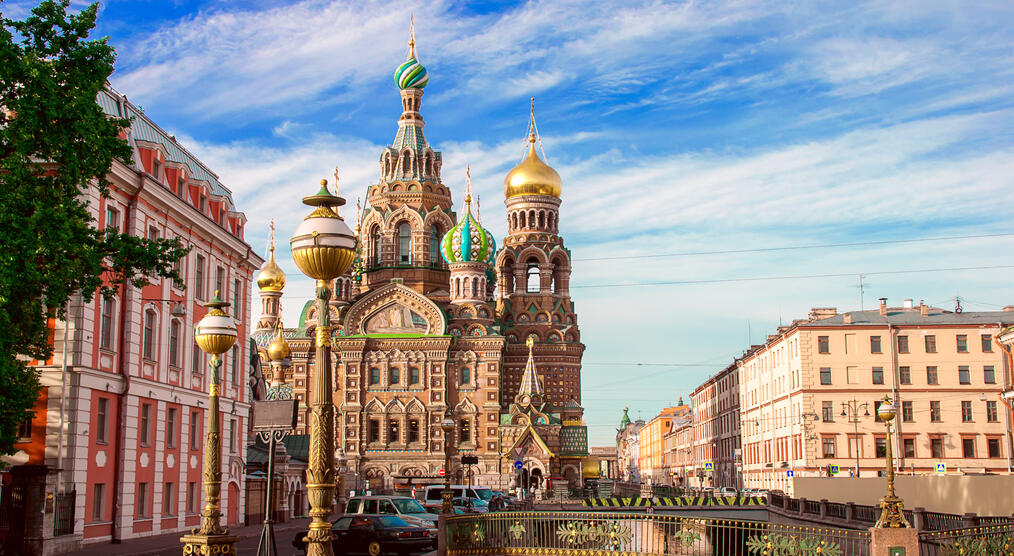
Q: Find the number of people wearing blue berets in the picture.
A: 0